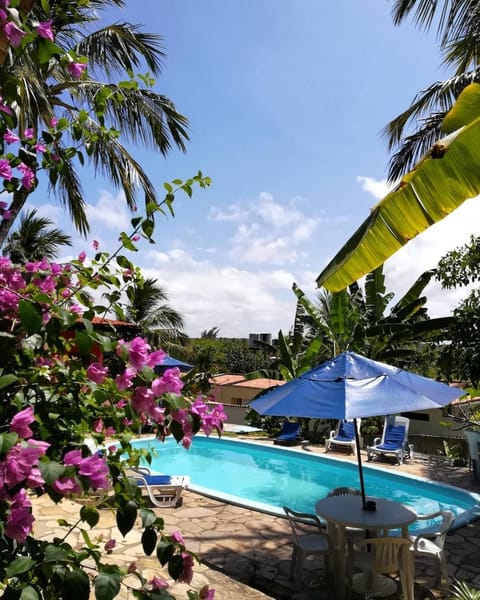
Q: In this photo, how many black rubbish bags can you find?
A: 0